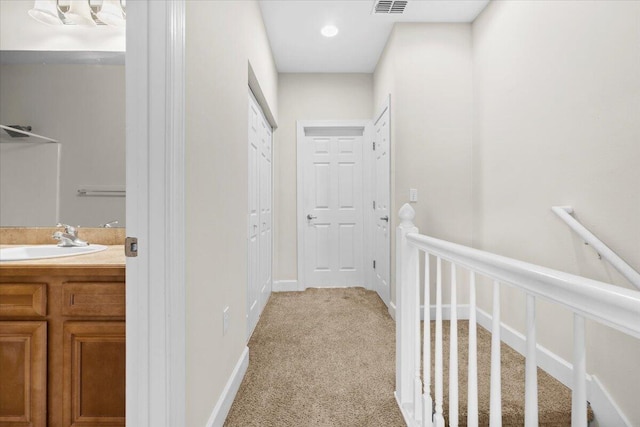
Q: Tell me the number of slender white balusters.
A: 8